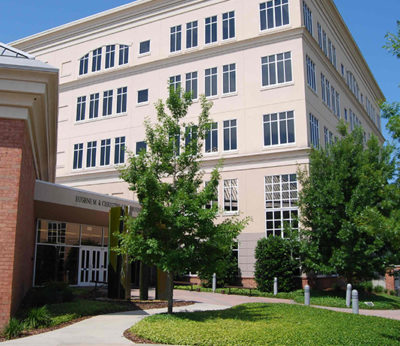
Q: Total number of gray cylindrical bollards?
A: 5